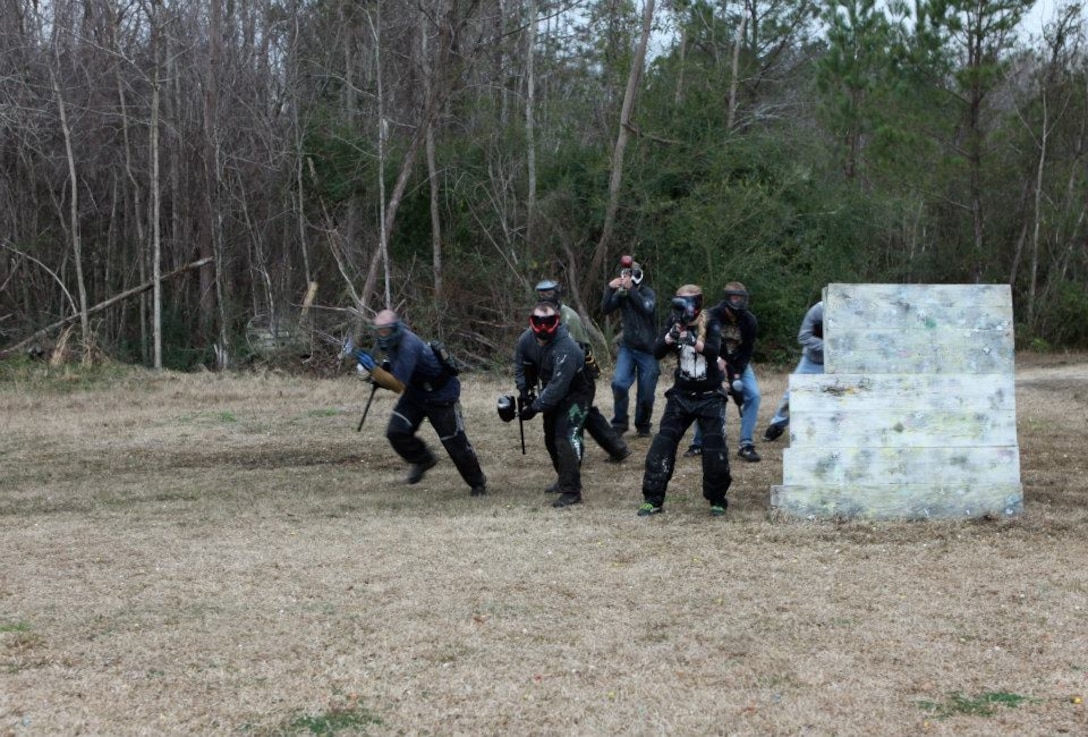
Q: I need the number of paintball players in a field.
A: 7